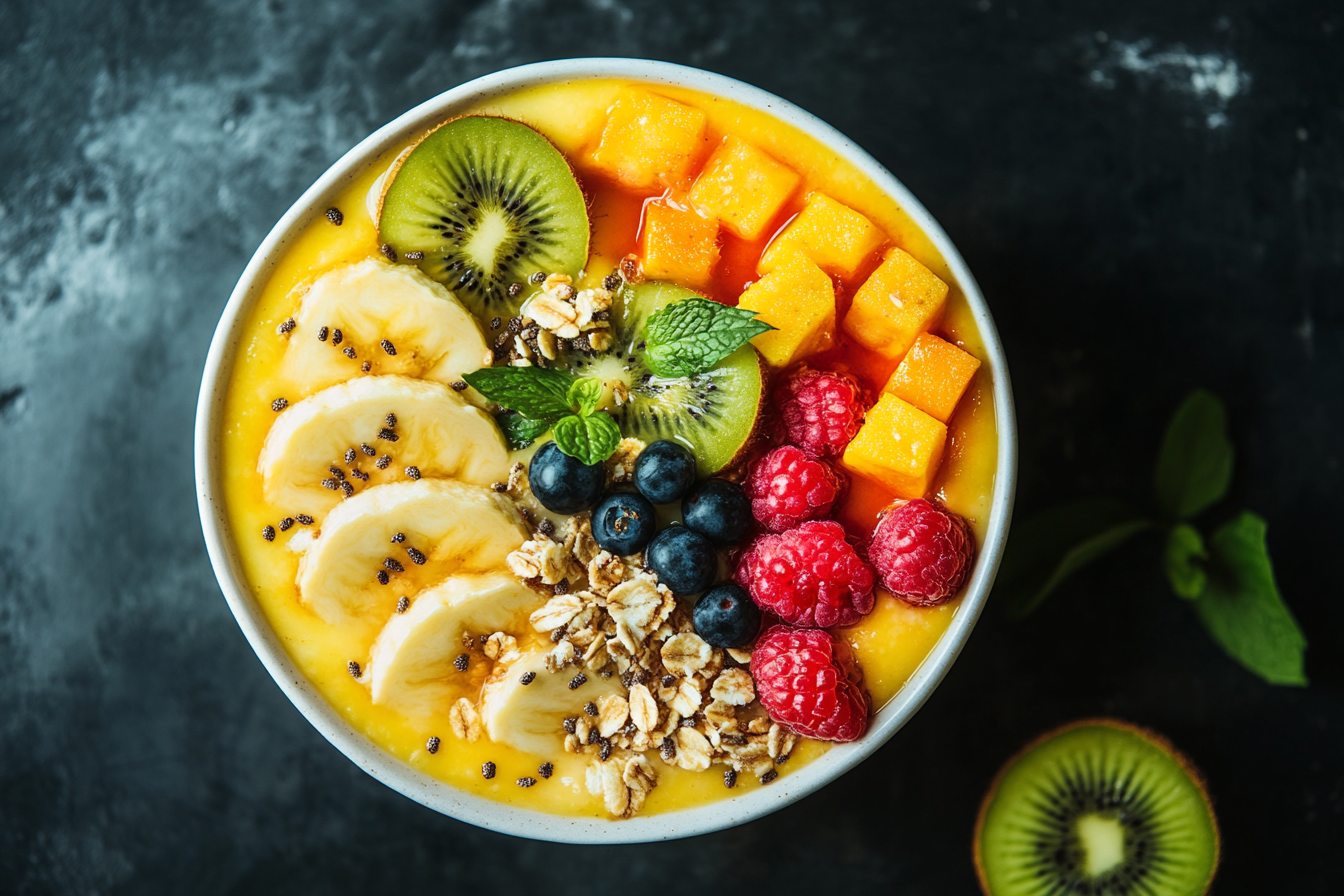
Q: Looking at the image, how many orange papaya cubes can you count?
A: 8